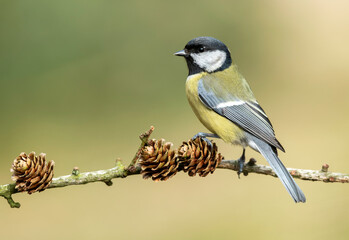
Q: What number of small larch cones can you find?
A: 3